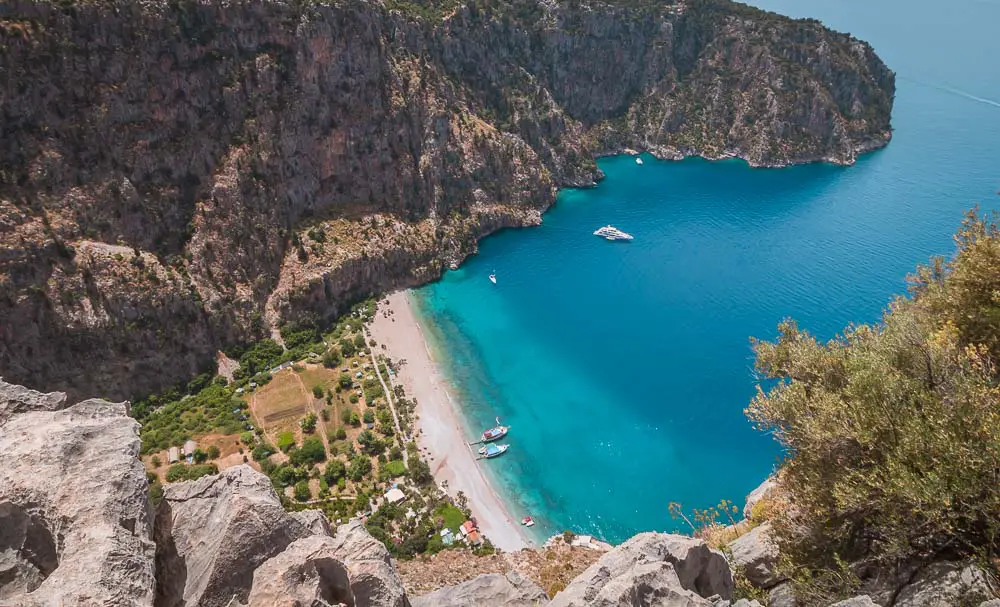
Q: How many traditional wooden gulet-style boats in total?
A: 2